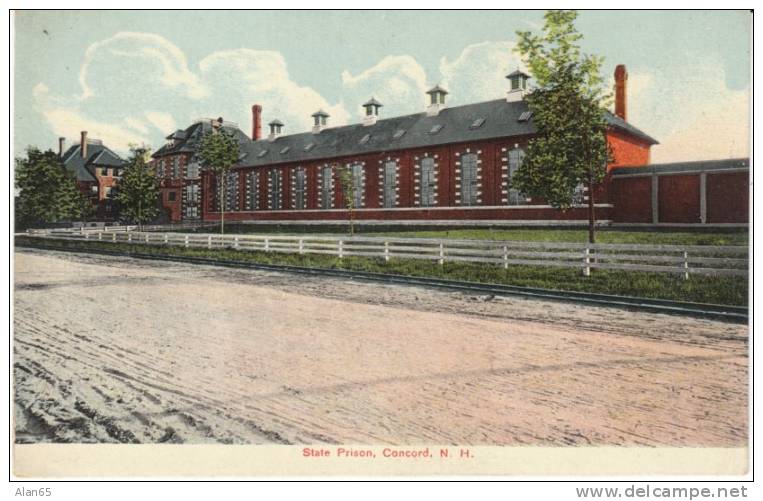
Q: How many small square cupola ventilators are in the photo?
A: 5